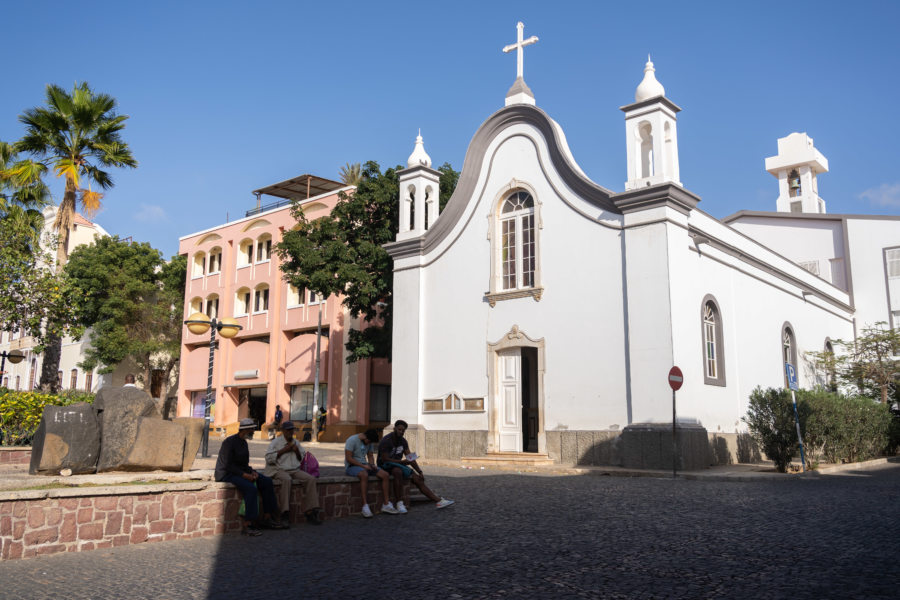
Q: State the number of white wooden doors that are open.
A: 1